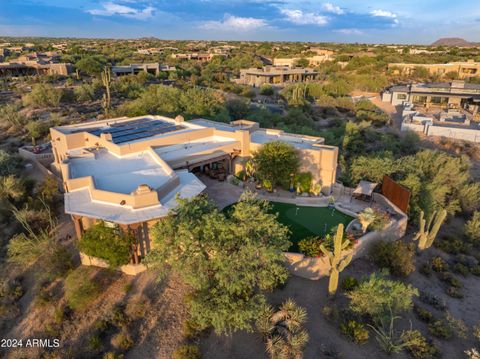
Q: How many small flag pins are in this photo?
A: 3